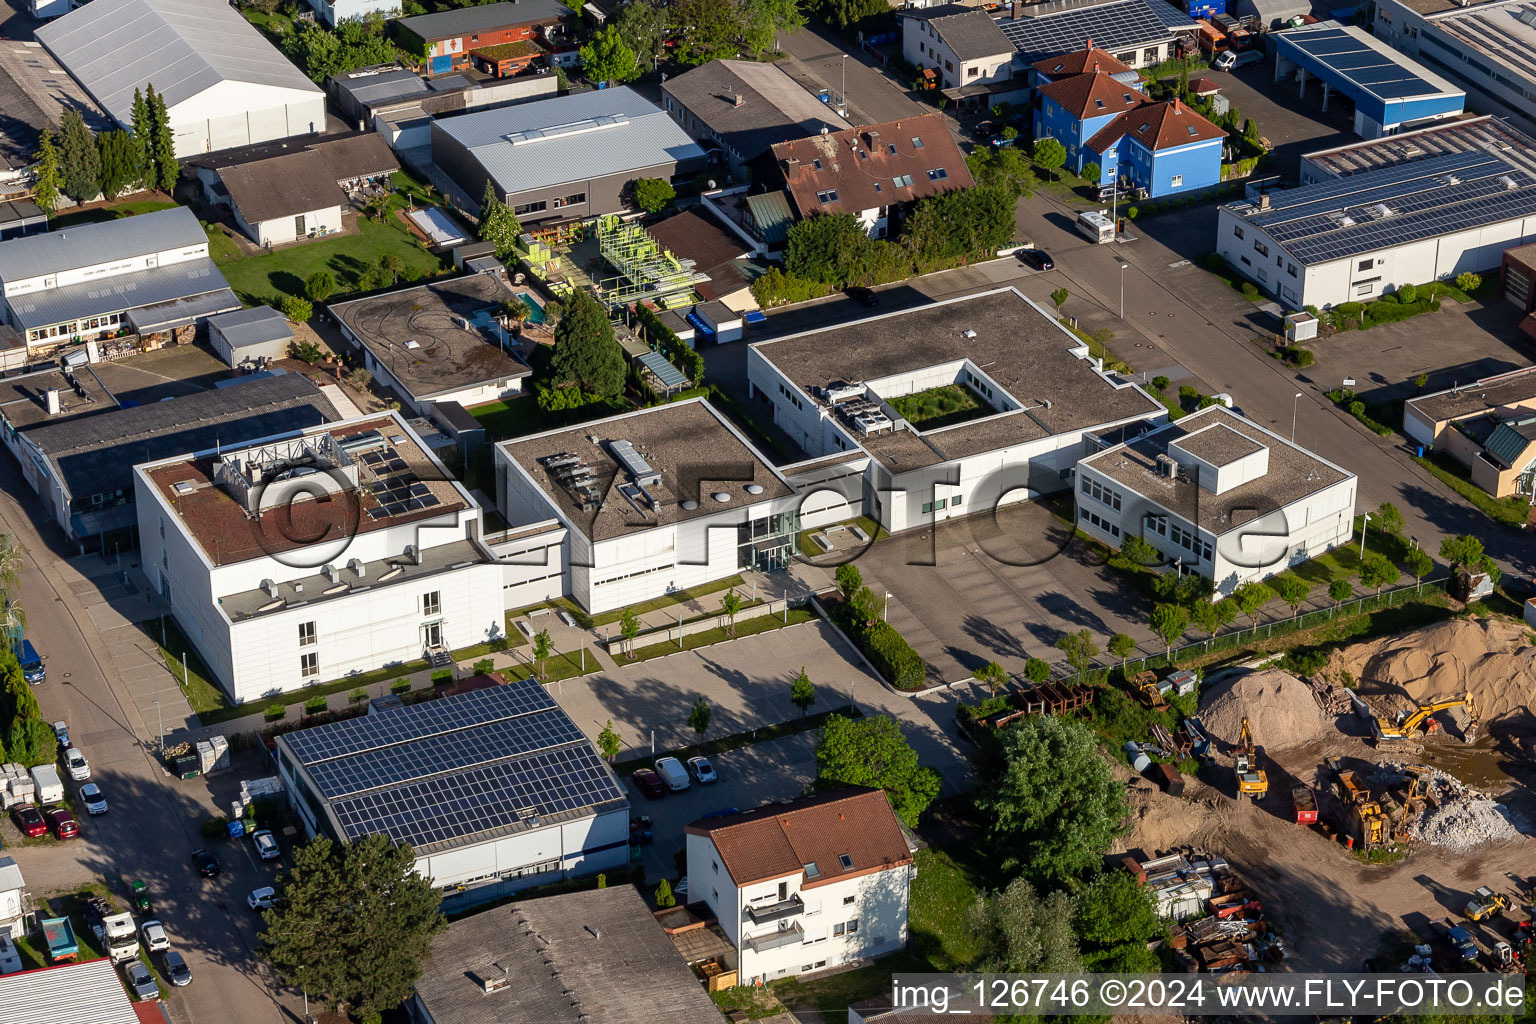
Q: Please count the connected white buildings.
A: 4